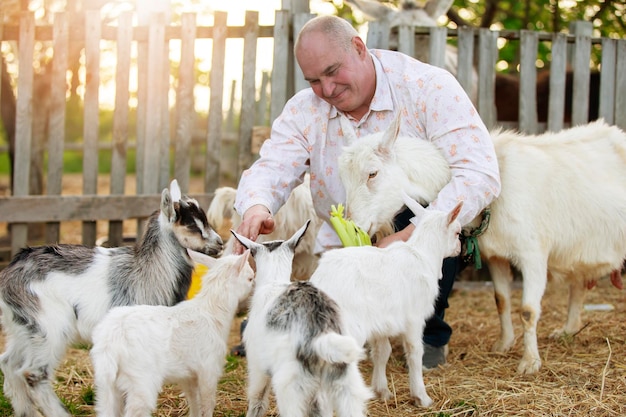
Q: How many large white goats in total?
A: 1